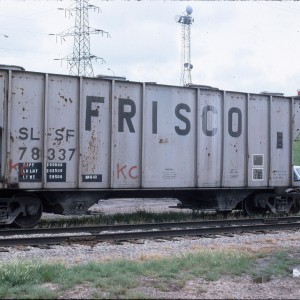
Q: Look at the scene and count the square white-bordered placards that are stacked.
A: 2